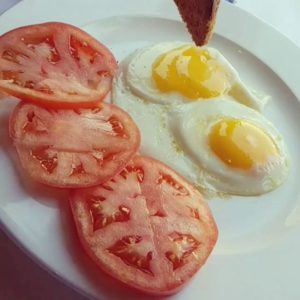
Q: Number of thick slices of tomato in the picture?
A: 3